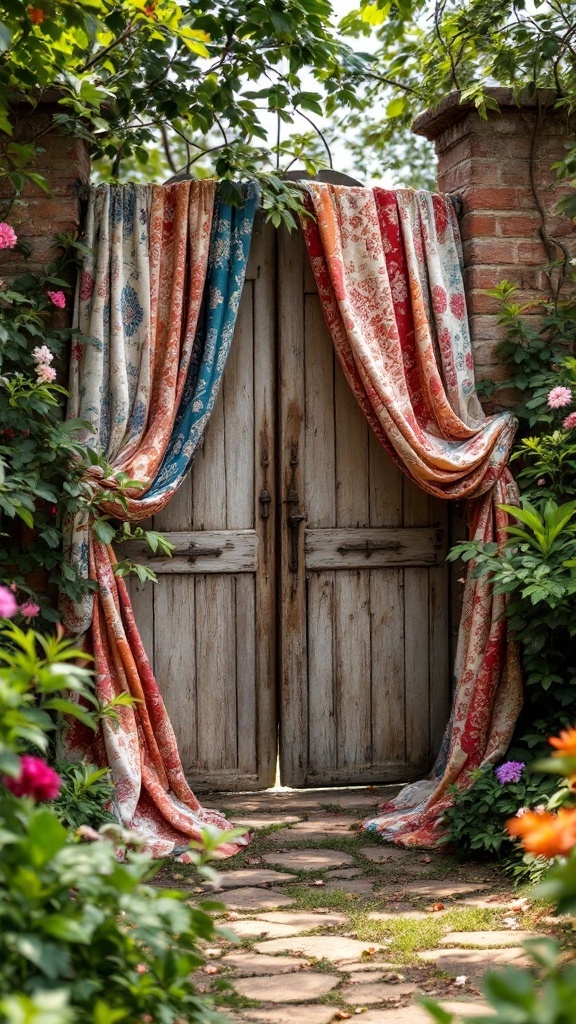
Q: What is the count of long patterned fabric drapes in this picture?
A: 2